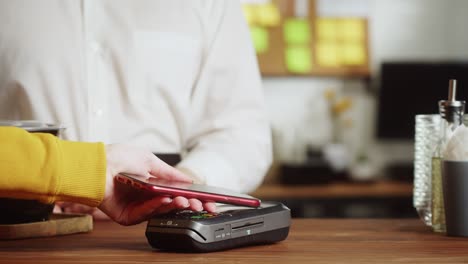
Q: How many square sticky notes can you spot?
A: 9